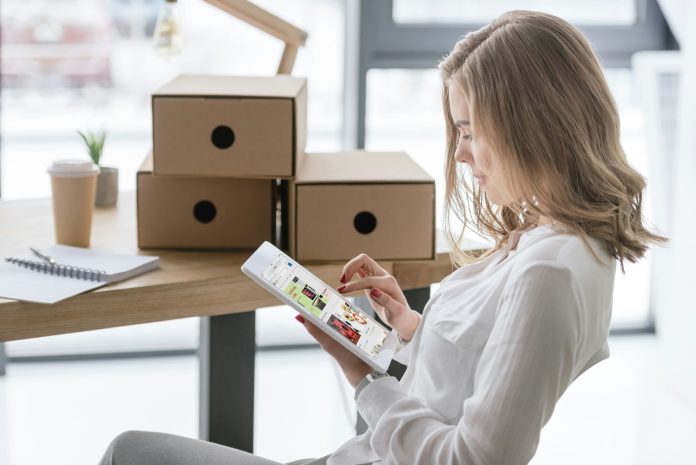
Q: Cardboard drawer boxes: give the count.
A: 3